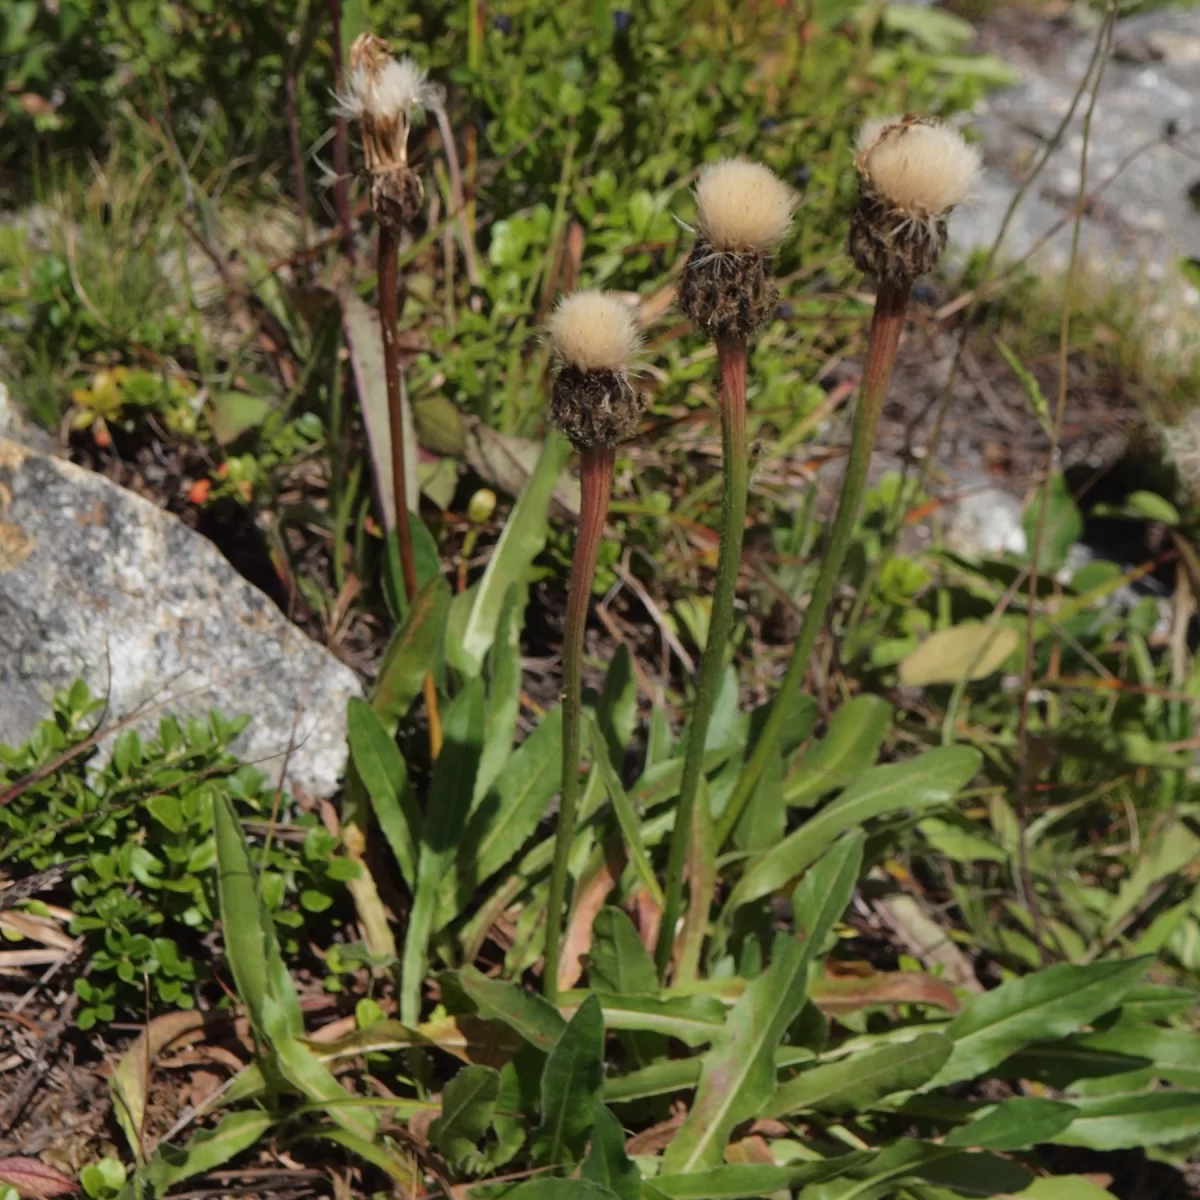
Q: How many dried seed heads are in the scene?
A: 4